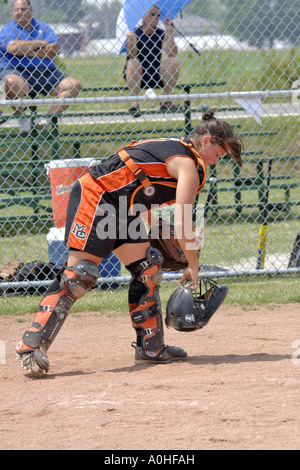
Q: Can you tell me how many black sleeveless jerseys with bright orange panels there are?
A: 1